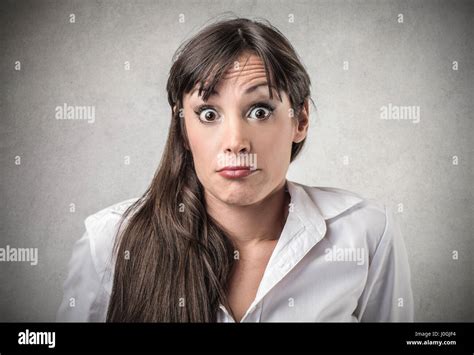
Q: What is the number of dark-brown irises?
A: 2